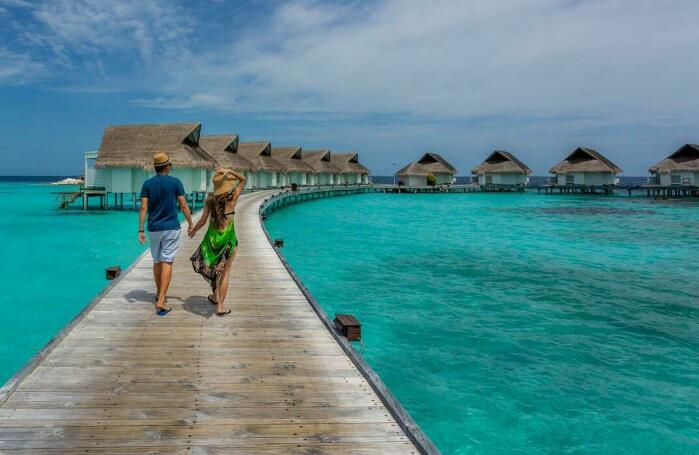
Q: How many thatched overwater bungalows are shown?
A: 10